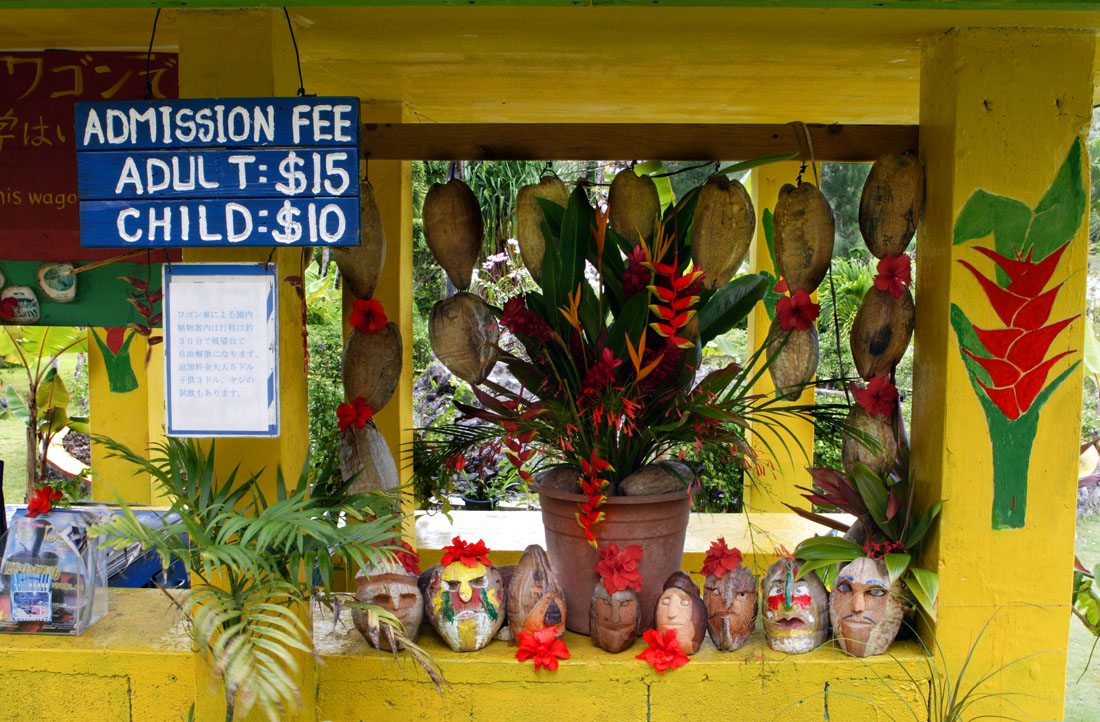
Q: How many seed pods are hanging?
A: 13